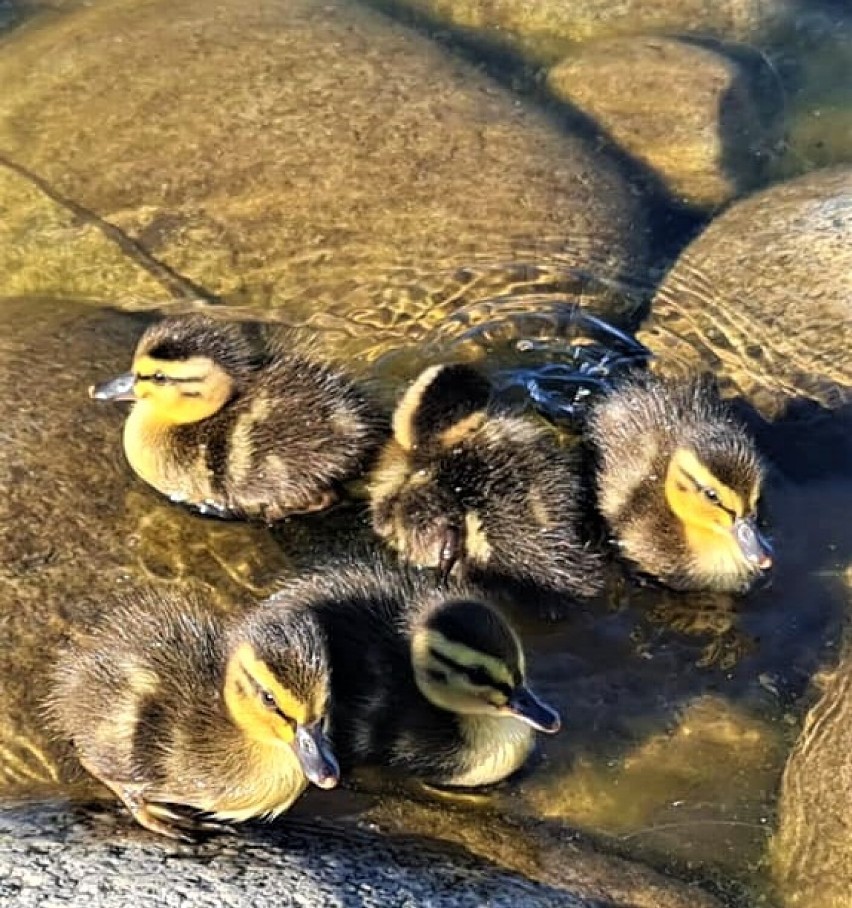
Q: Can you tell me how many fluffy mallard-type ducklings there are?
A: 5